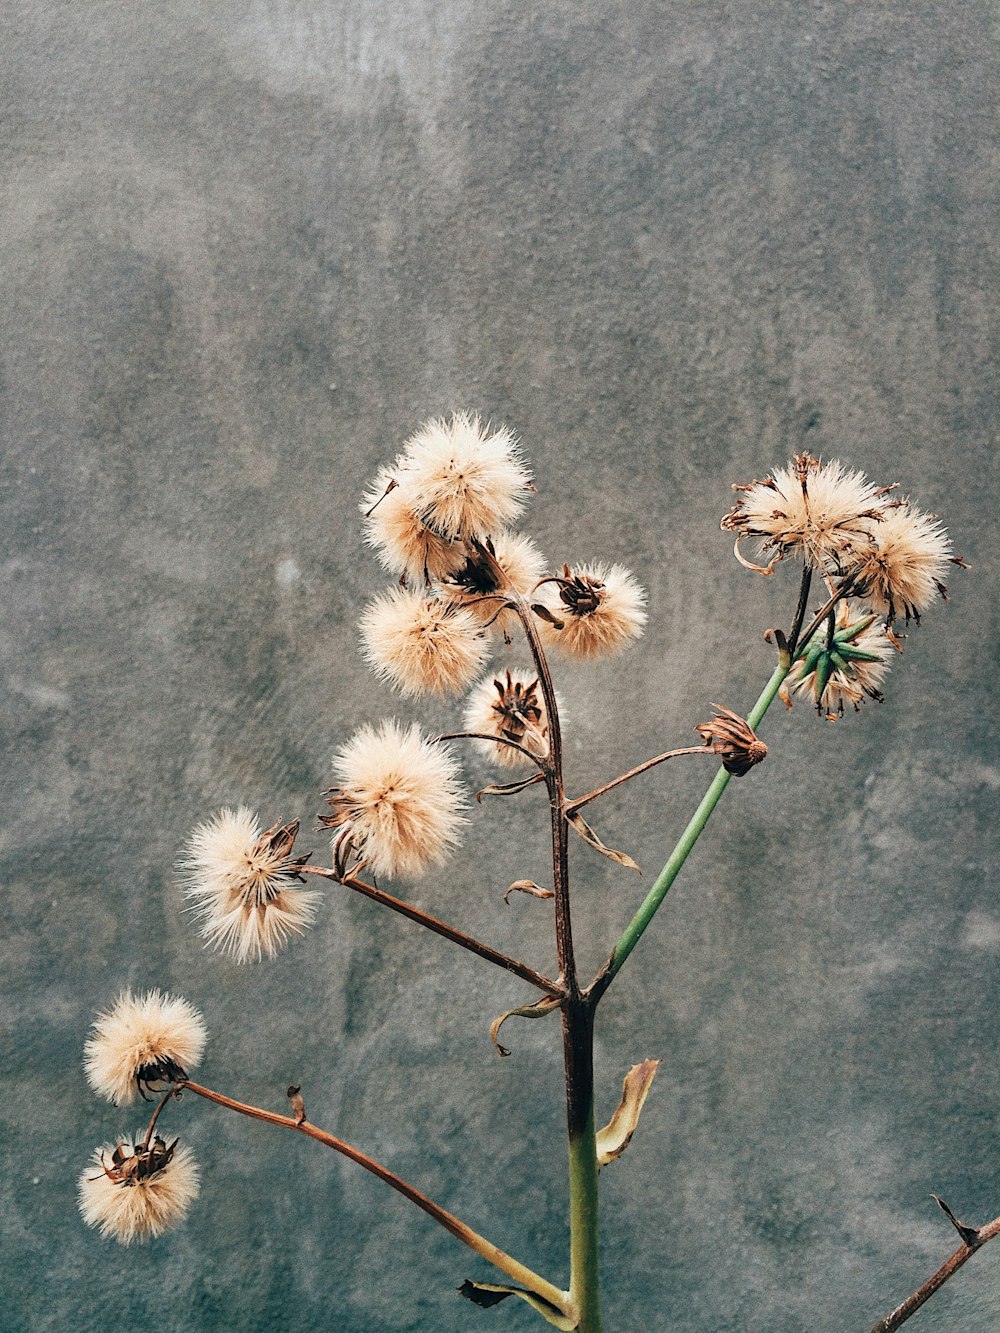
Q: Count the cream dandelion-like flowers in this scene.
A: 13